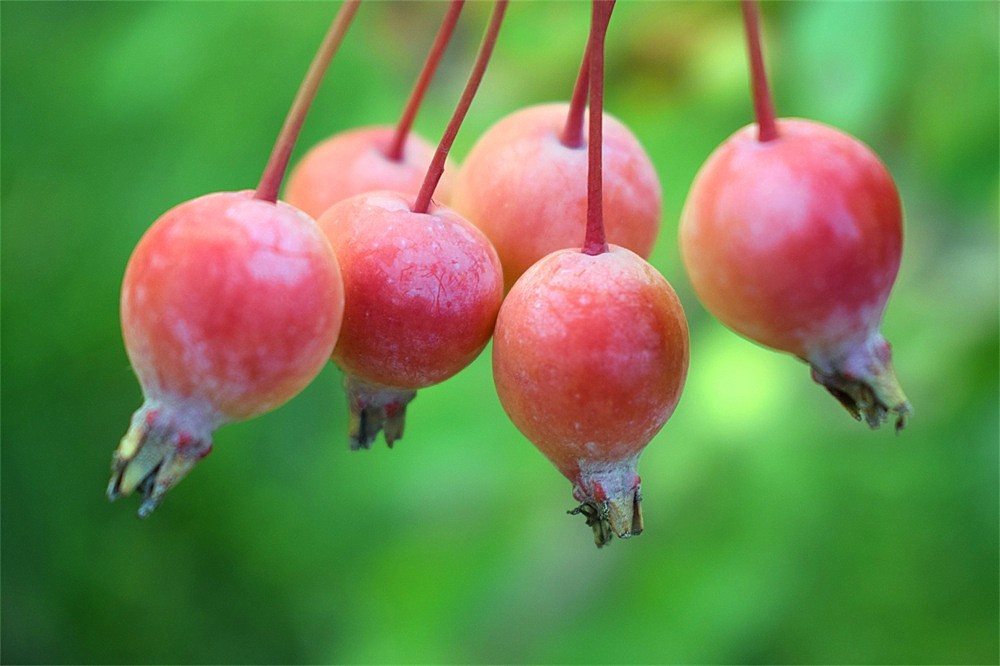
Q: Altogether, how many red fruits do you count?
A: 6